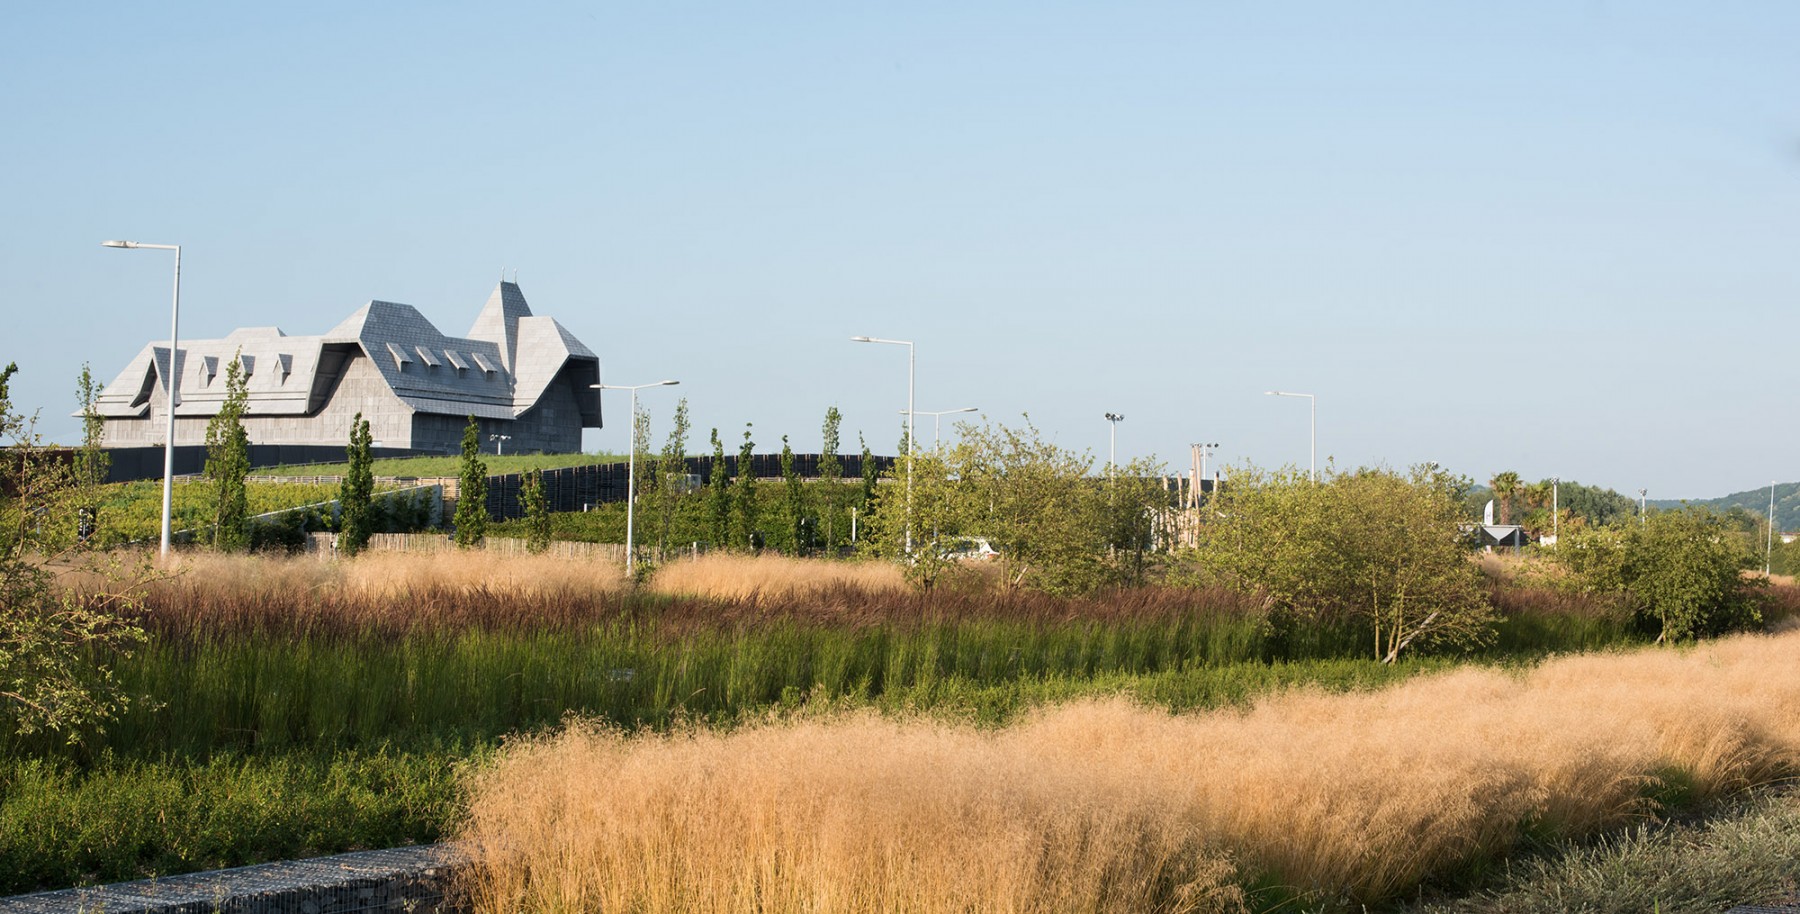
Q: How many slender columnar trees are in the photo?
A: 13